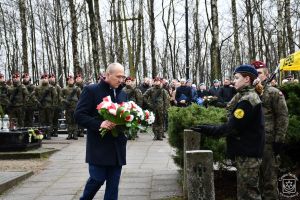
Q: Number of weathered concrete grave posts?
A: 2